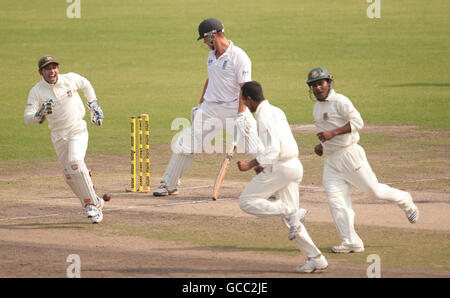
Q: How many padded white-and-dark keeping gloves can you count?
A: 2